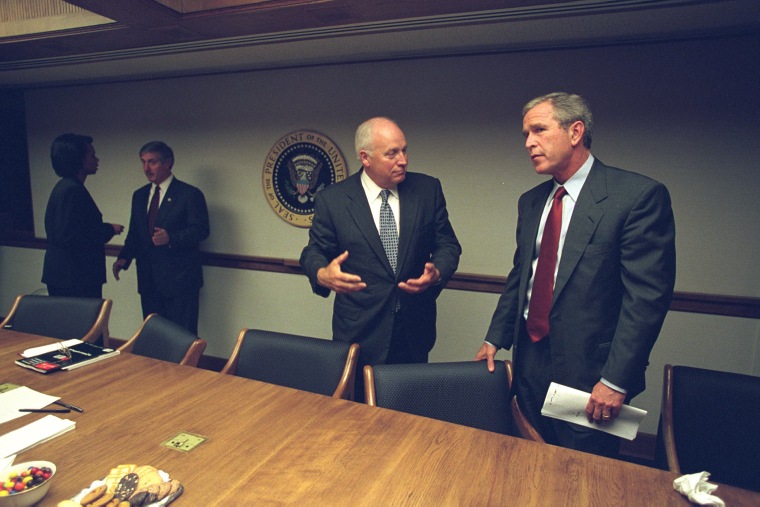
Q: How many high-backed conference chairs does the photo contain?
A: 5